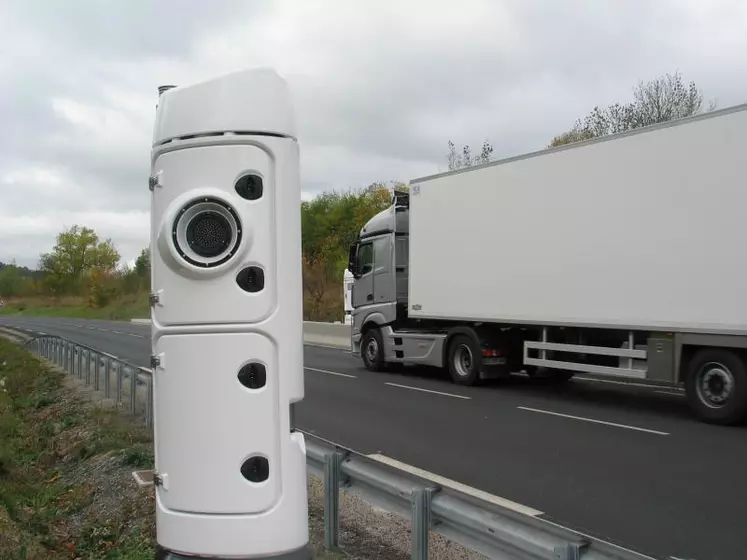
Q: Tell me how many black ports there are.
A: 4